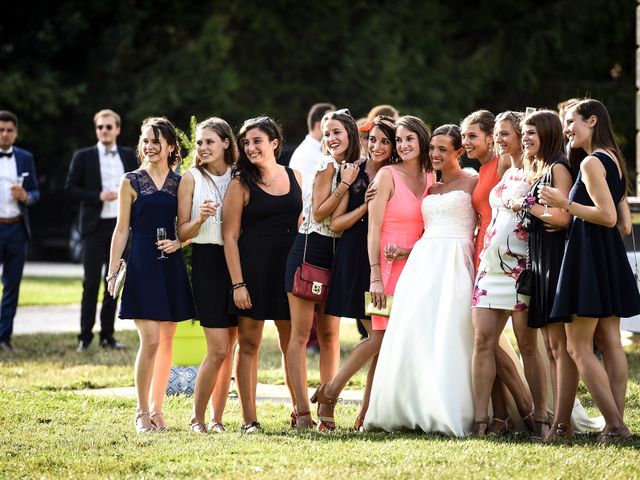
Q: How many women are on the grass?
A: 11